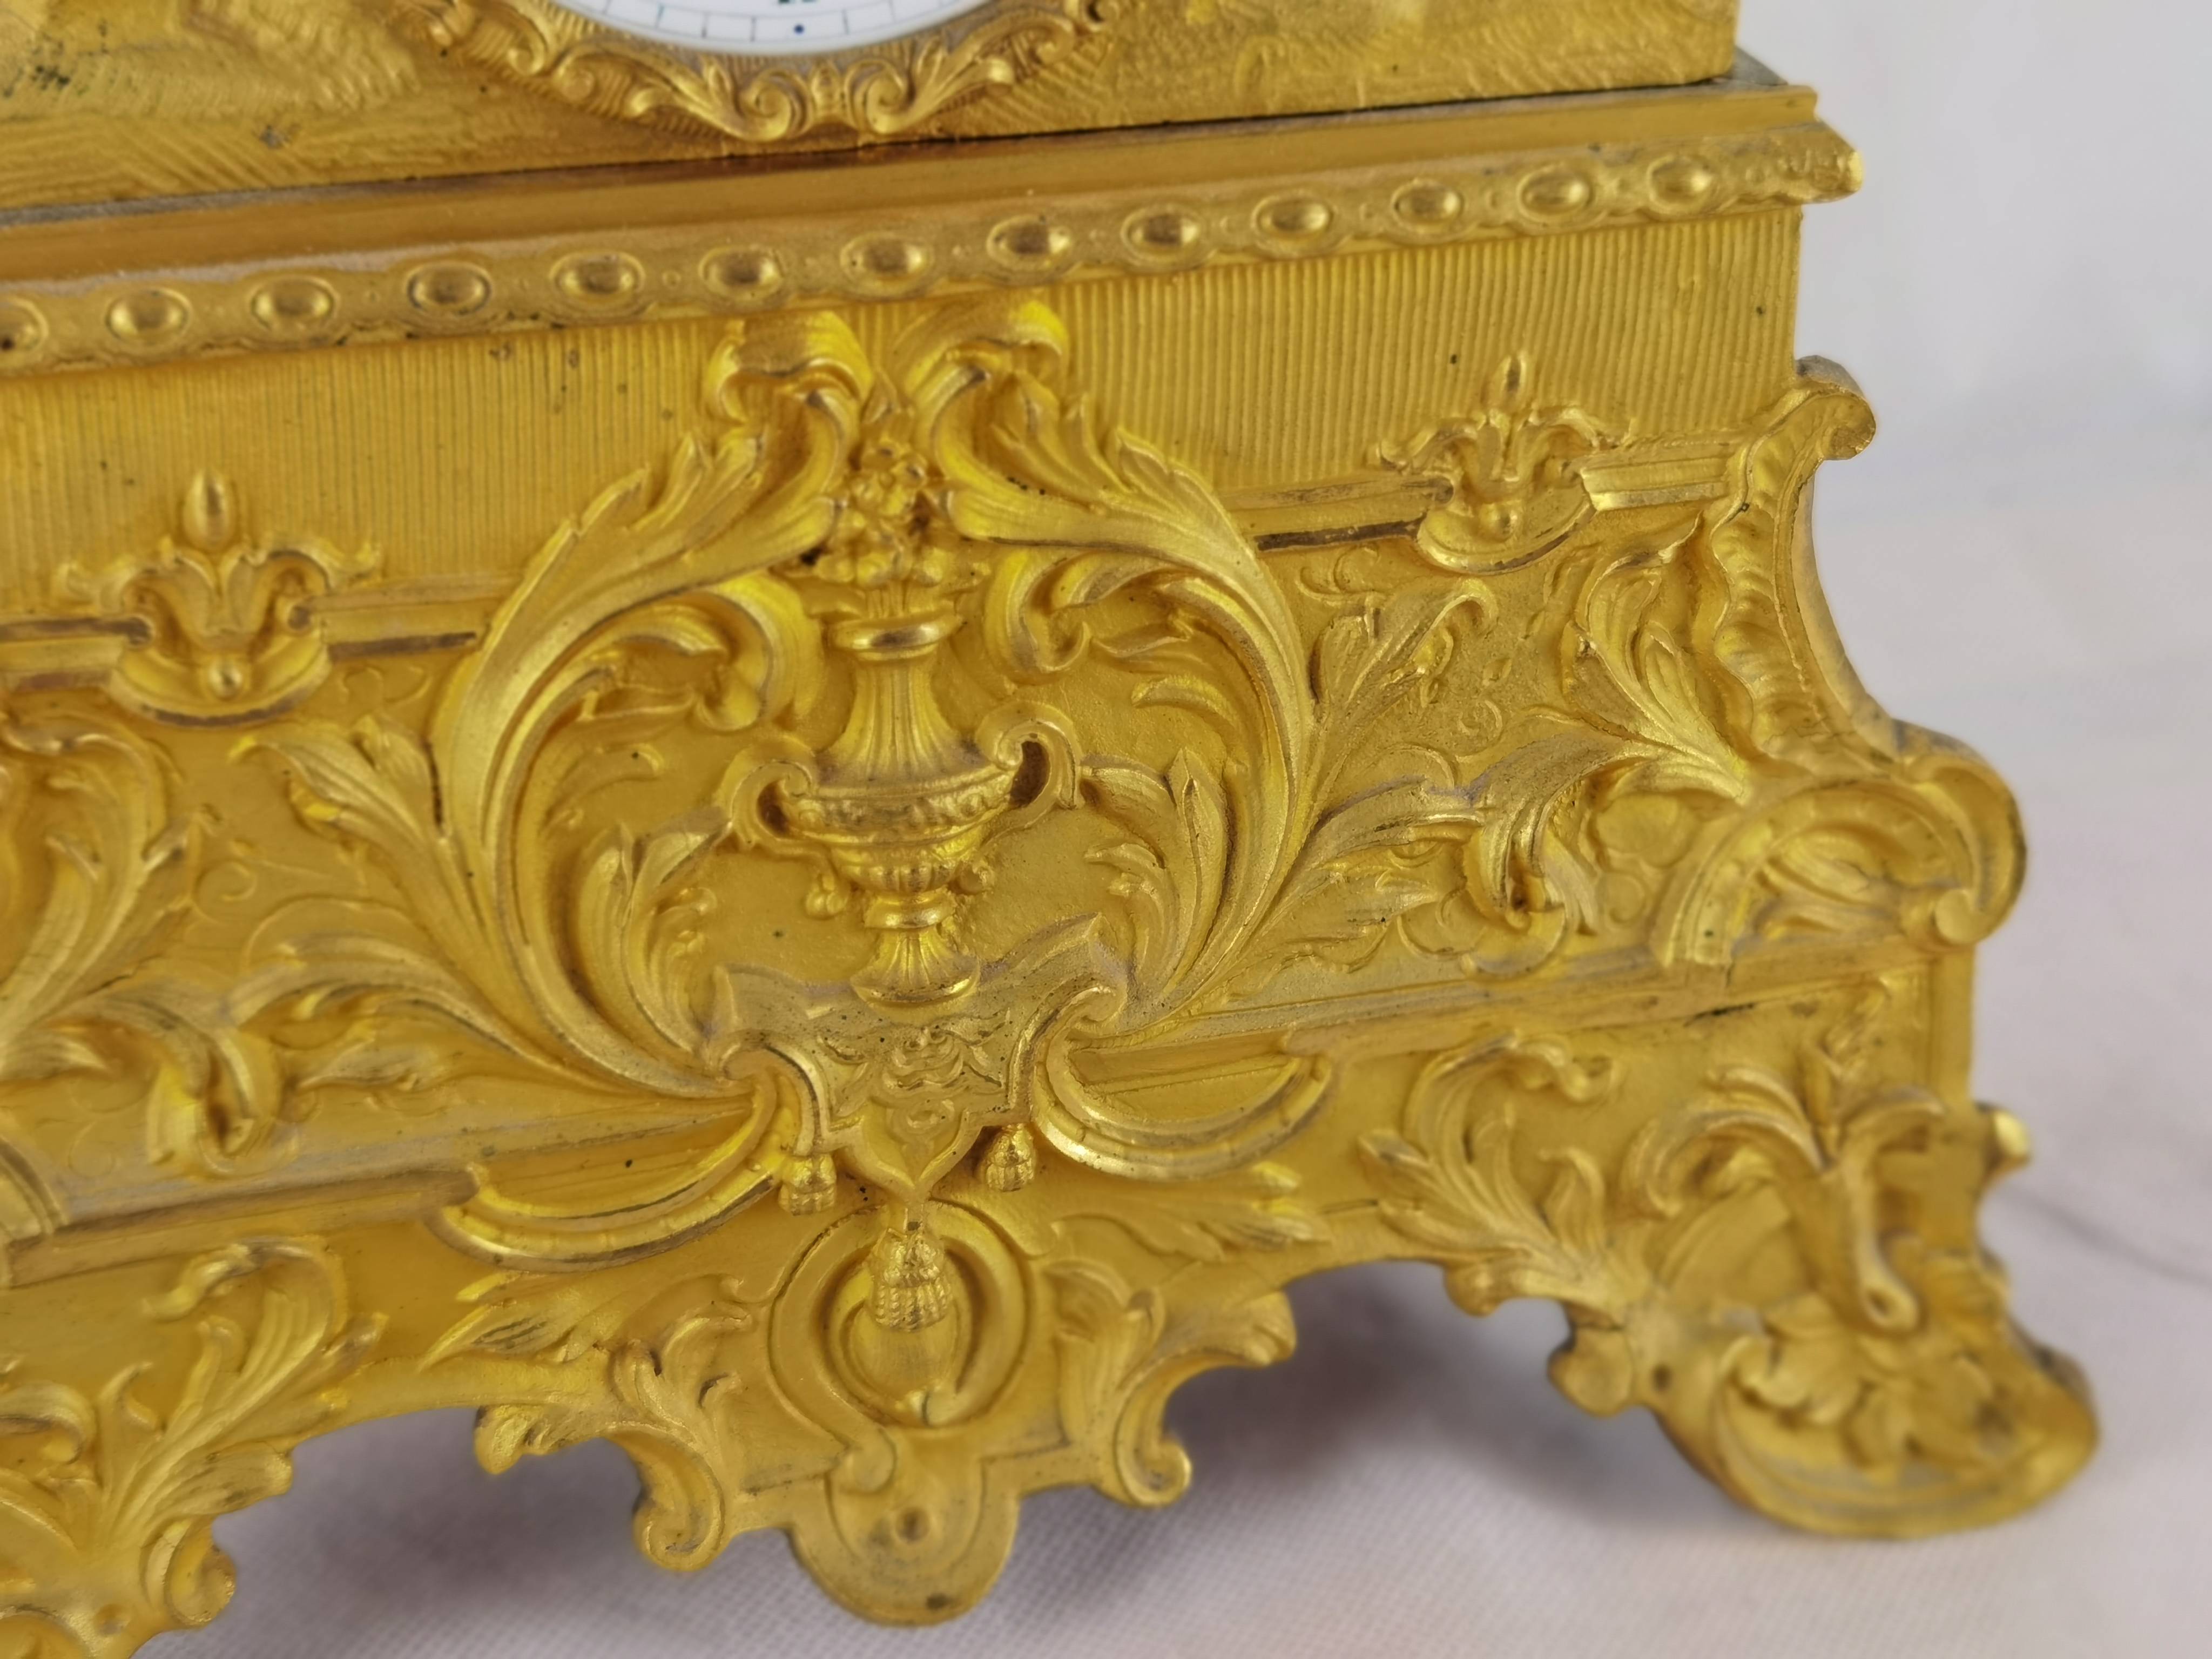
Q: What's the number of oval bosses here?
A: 13